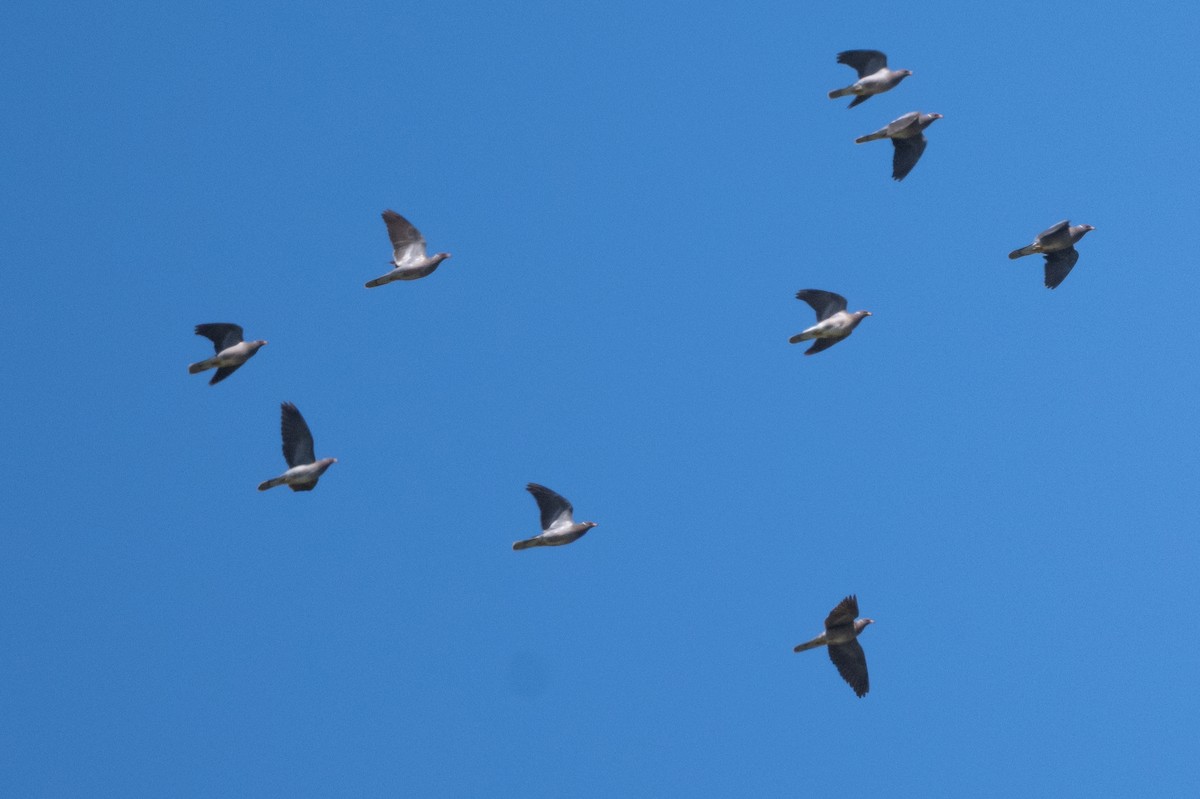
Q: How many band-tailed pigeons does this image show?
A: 9